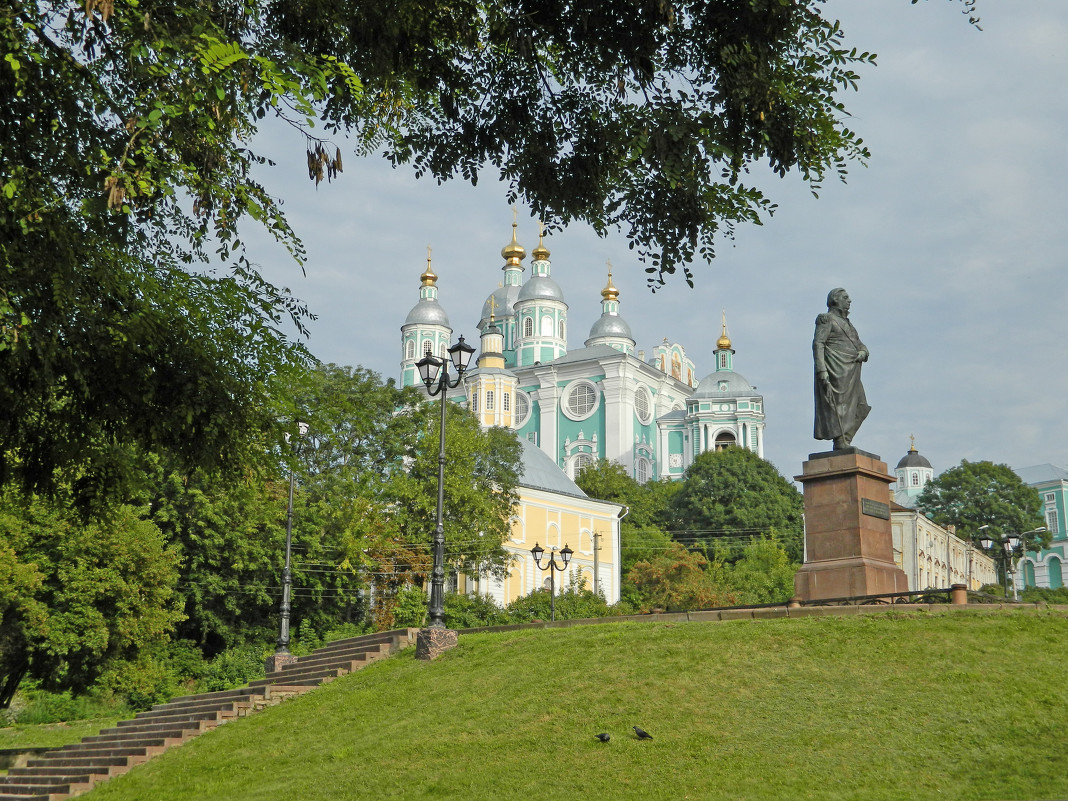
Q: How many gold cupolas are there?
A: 5